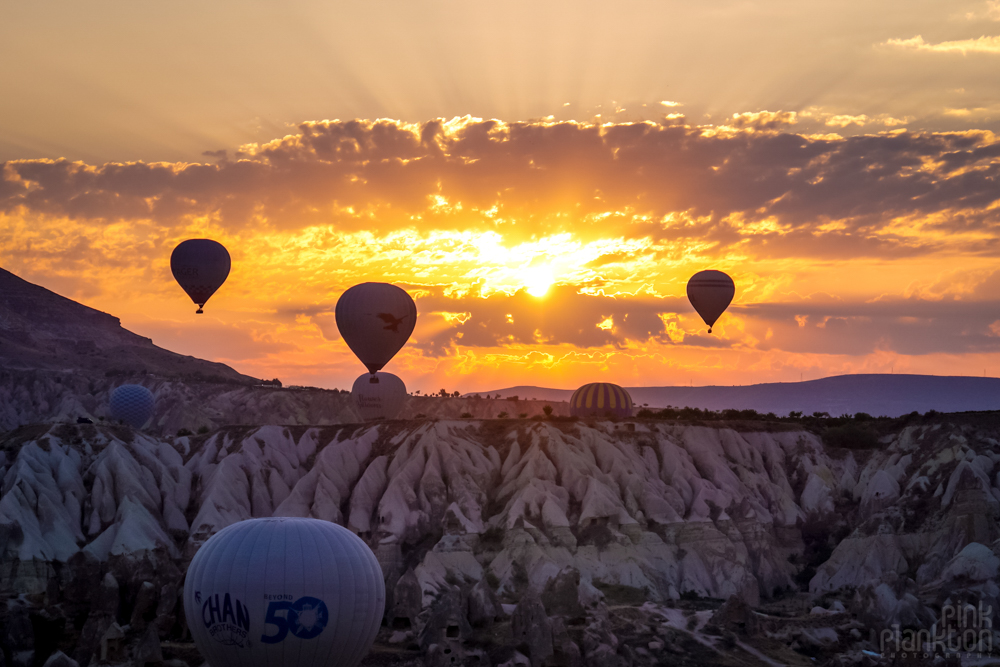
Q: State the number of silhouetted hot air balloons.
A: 3